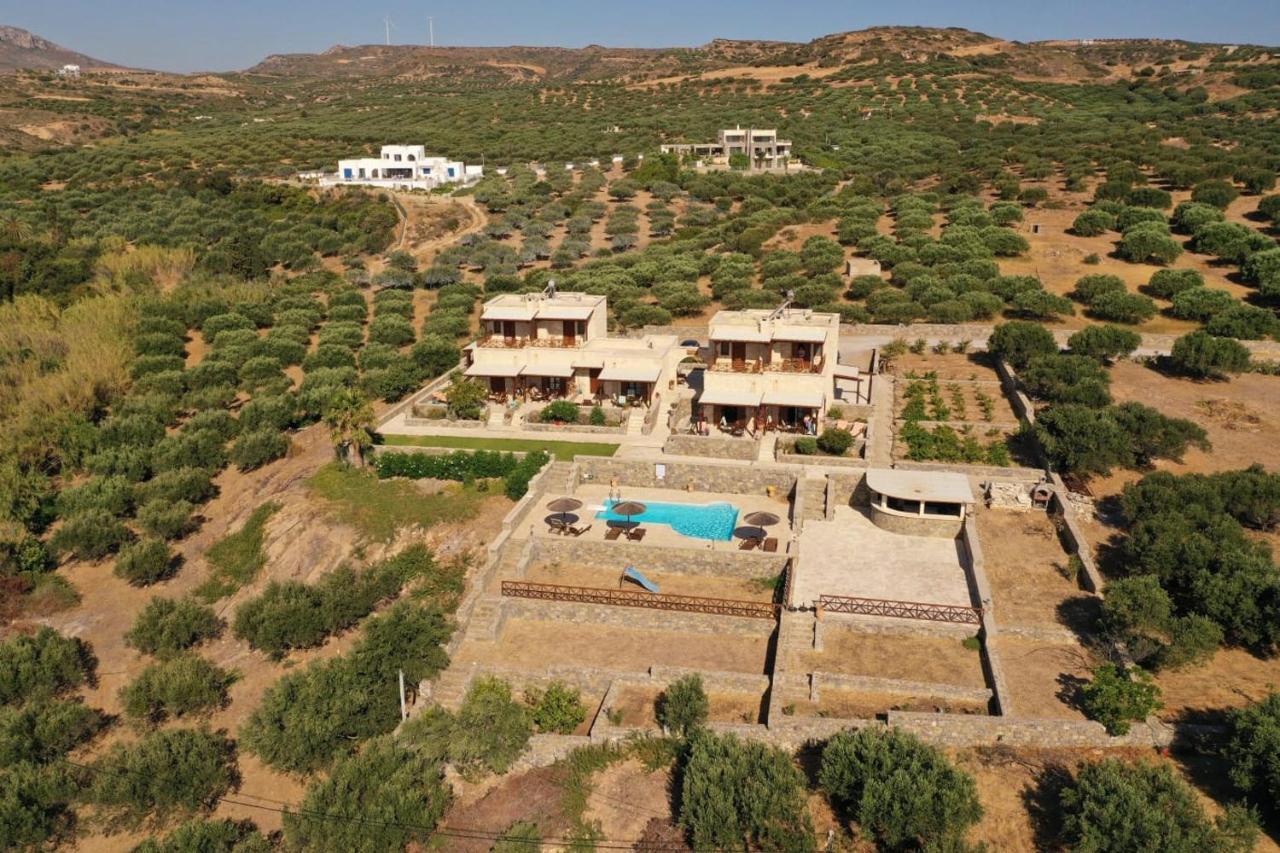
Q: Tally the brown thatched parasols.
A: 3